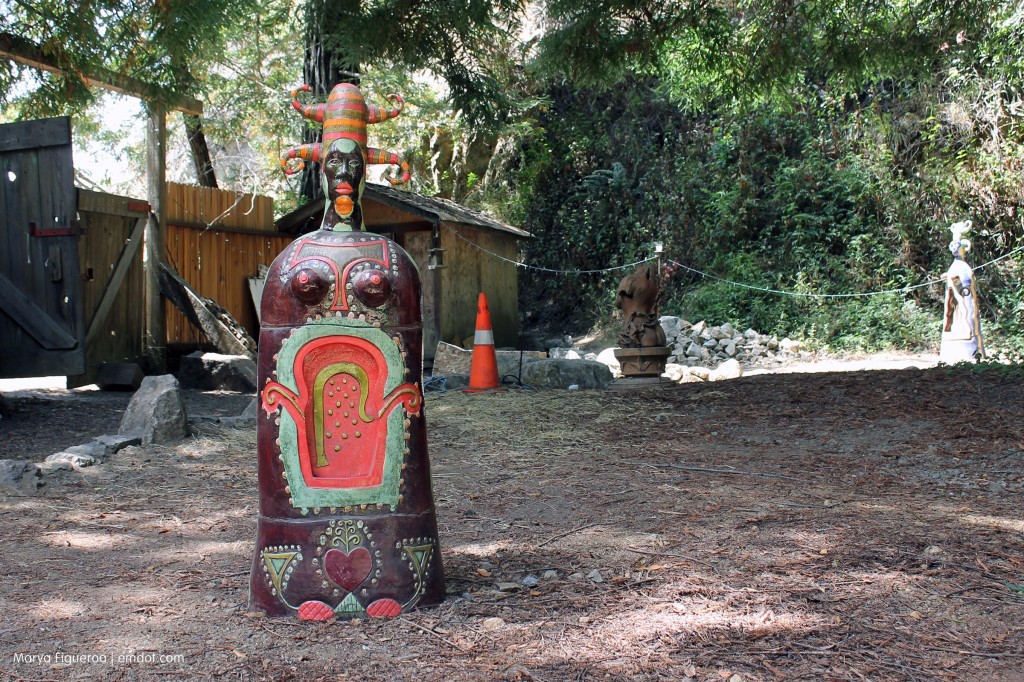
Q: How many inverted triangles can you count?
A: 2